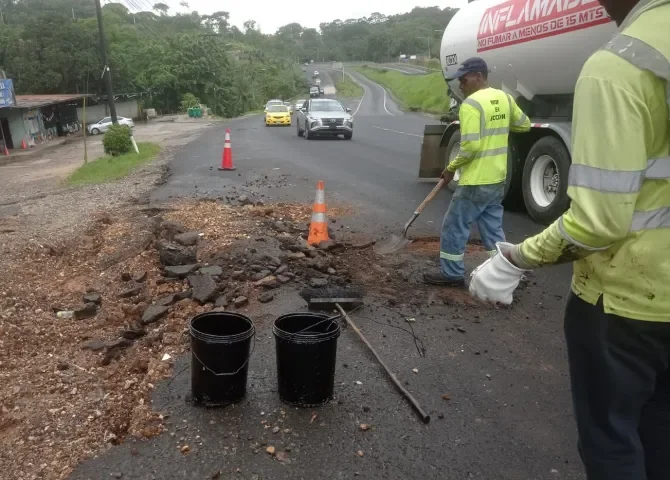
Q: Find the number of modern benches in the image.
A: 0